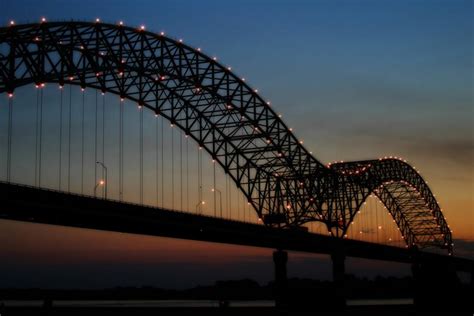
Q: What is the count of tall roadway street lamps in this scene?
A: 4